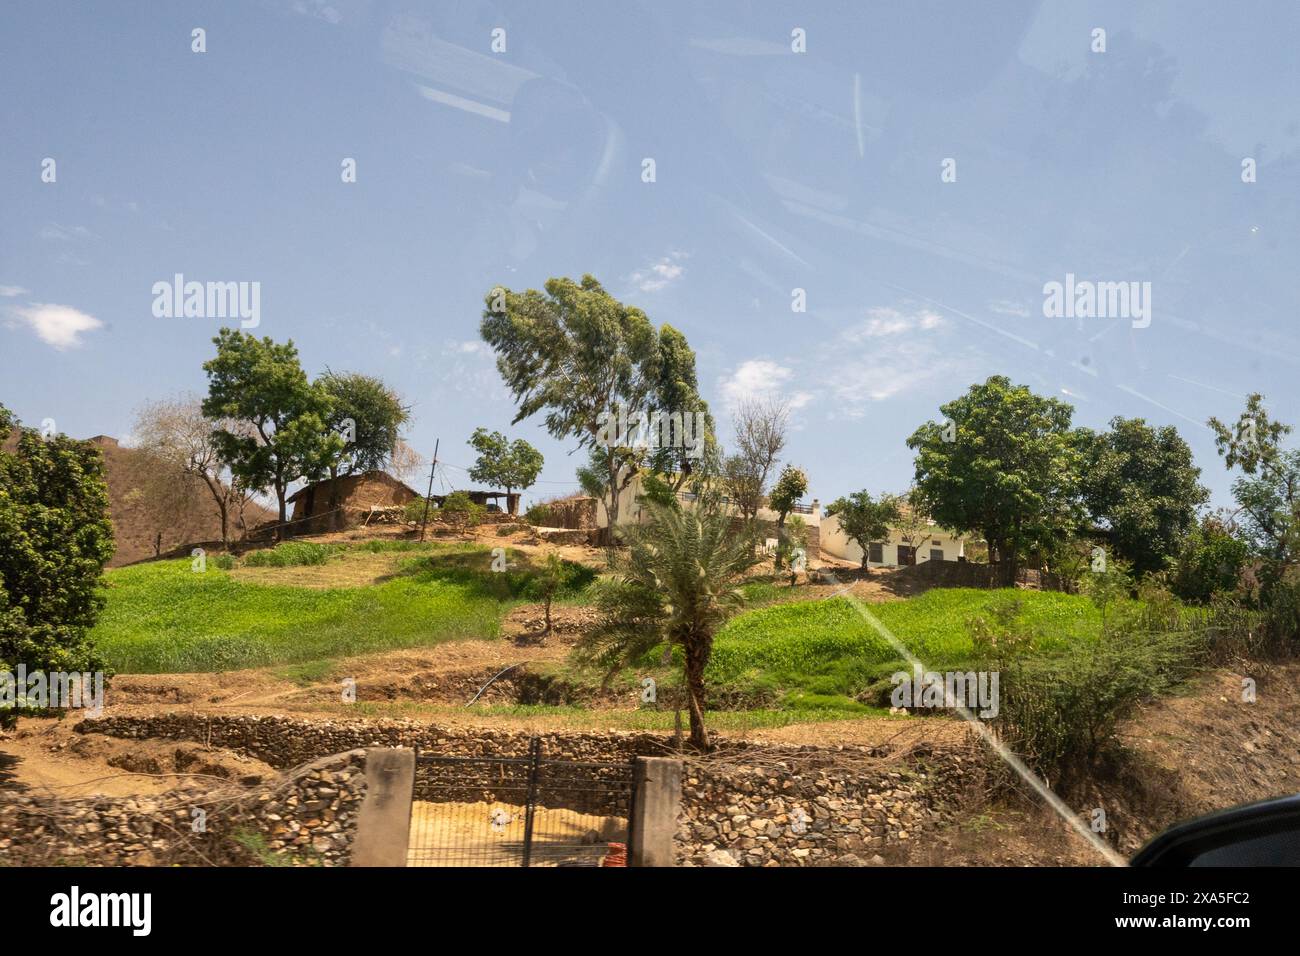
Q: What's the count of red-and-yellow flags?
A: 0